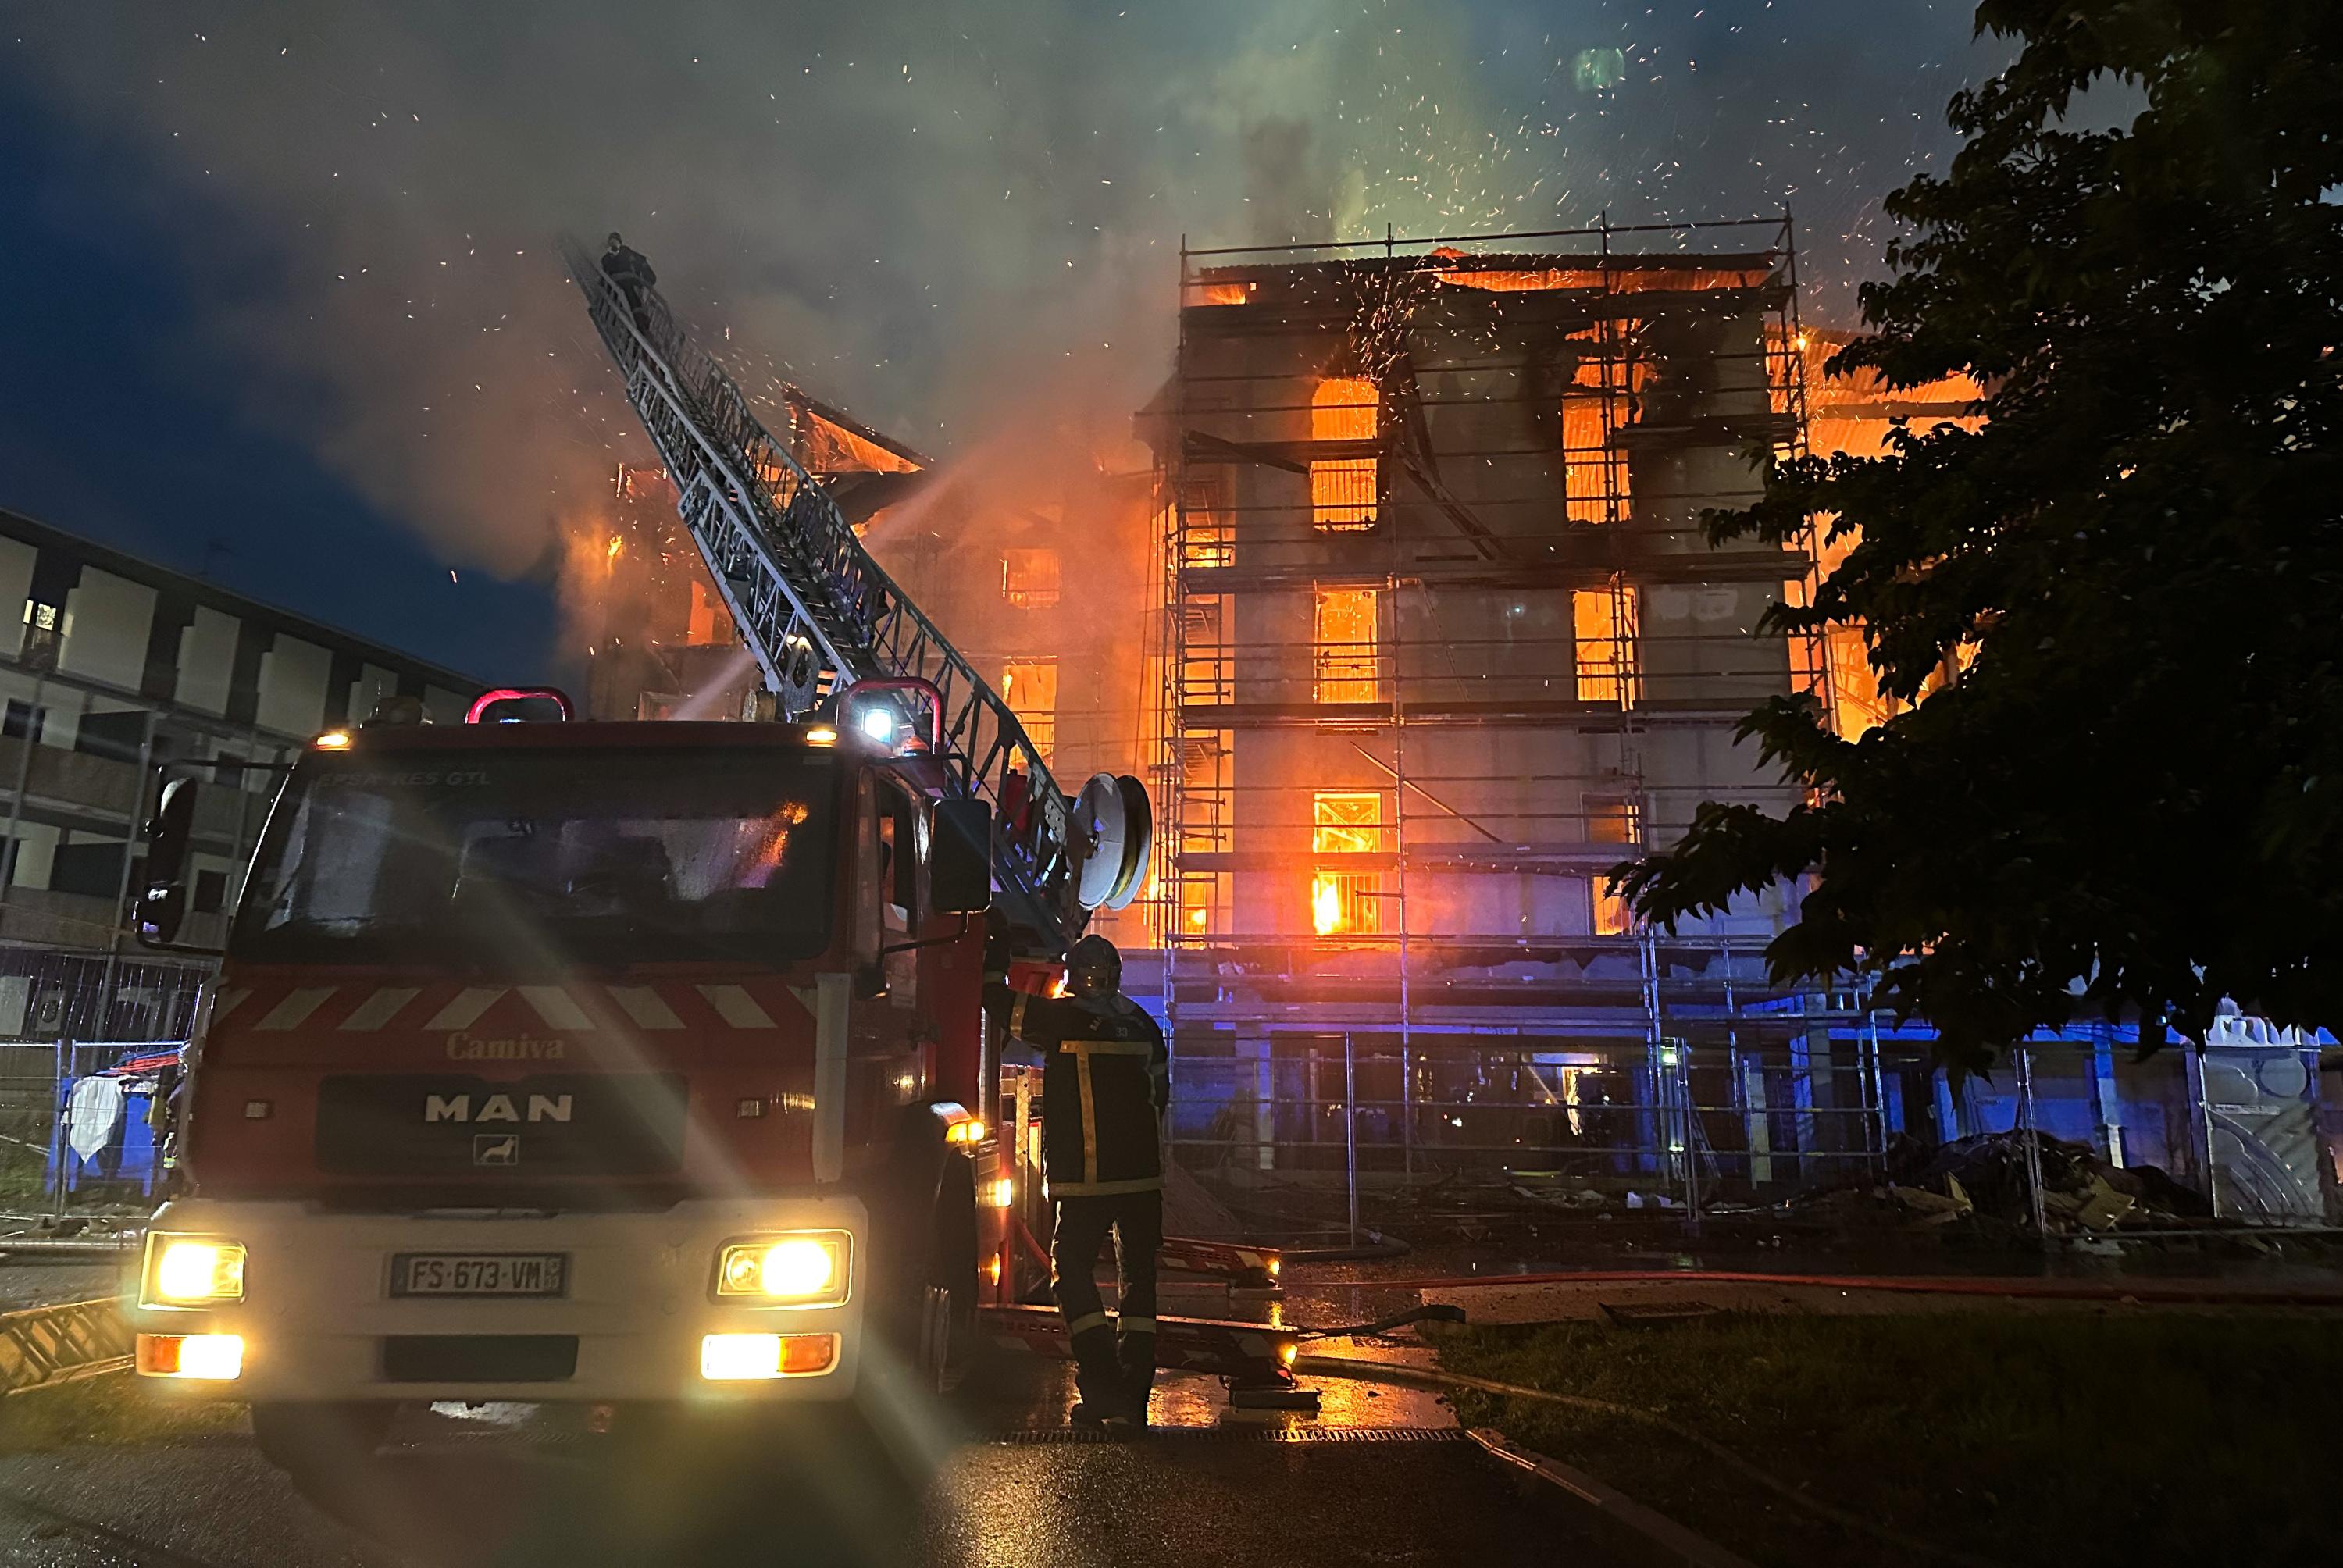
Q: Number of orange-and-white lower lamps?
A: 2